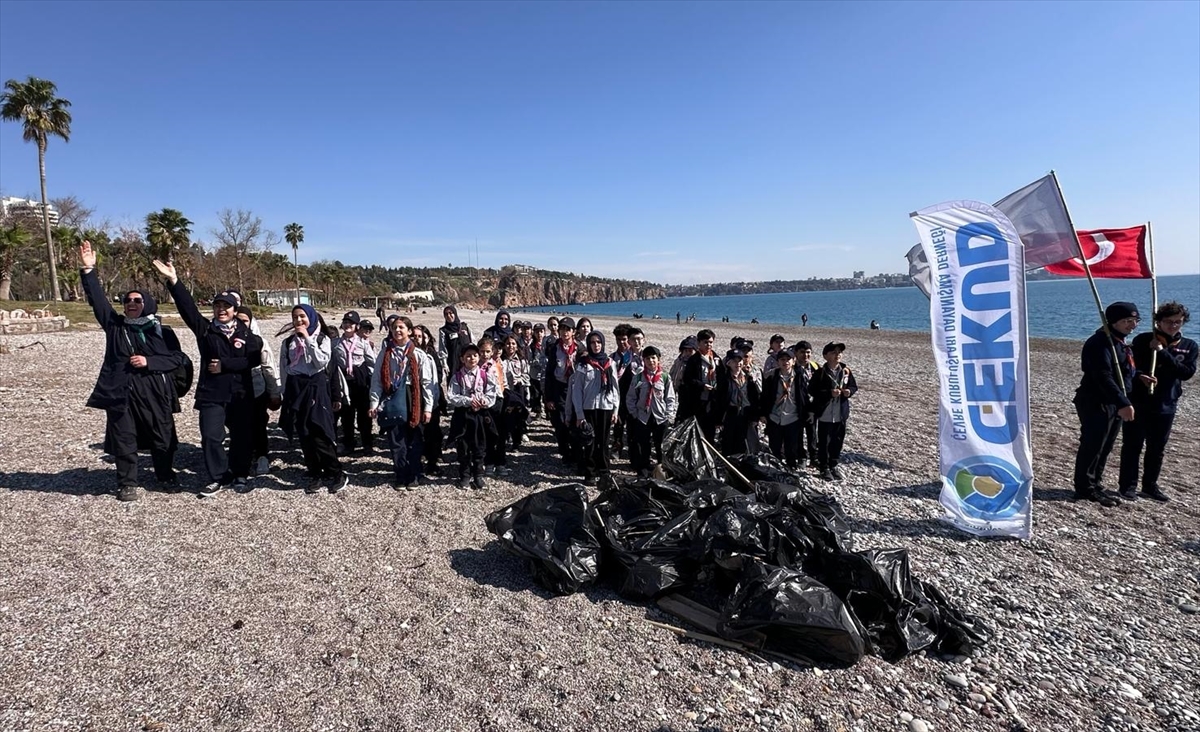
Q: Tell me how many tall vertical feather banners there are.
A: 1